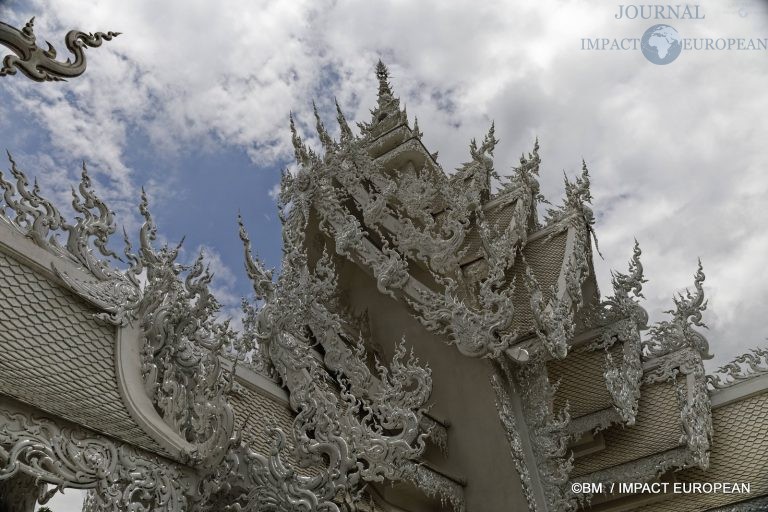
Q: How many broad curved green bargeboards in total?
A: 0